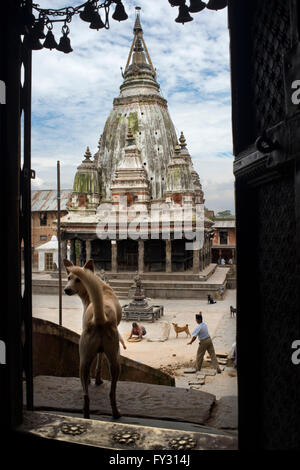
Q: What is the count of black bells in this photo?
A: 11